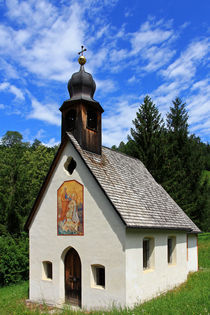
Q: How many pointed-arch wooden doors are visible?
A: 1